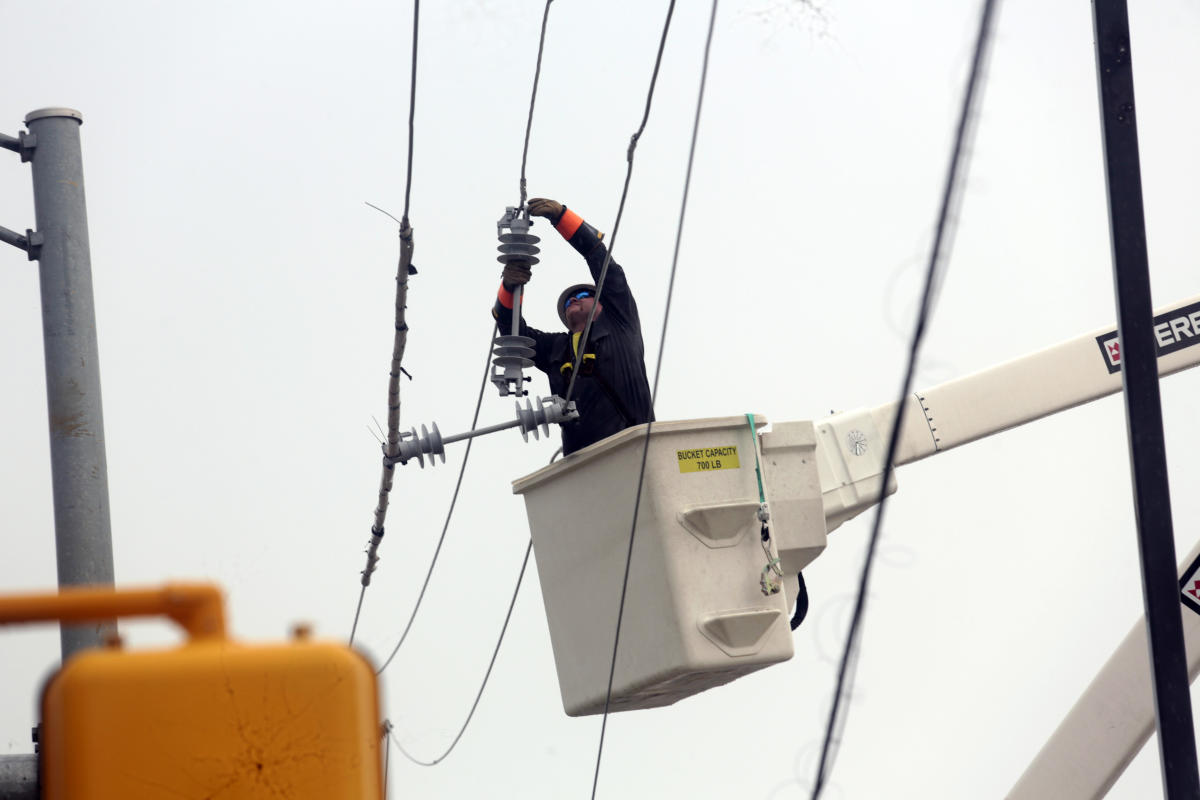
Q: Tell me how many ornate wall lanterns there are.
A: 0